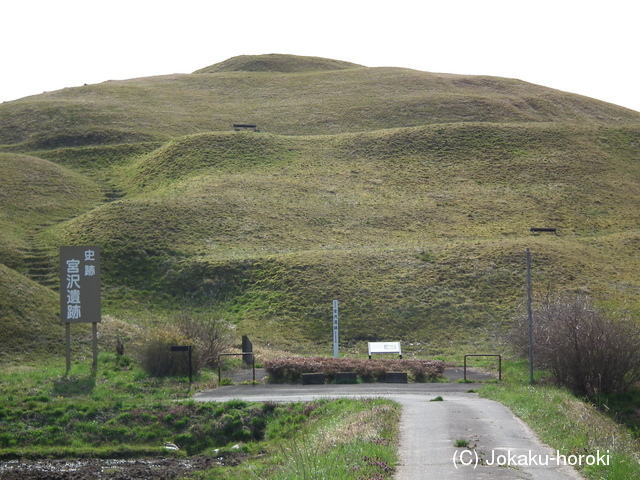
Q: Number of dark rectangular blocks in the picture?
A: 3